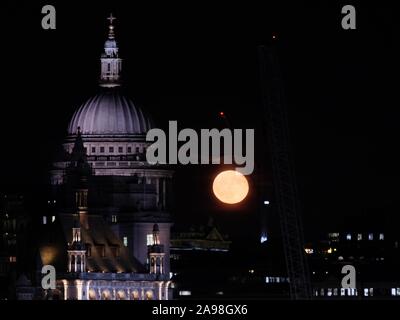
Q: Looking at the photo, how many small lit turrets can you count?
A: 2